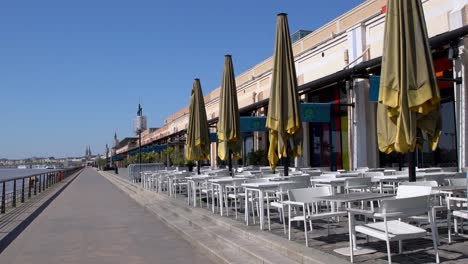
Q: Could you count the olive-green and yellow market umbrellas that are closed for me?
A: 4